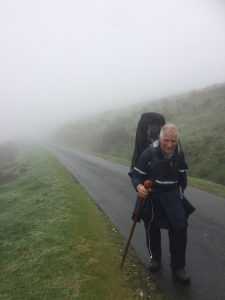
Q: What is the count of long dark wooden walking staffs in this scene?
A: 1